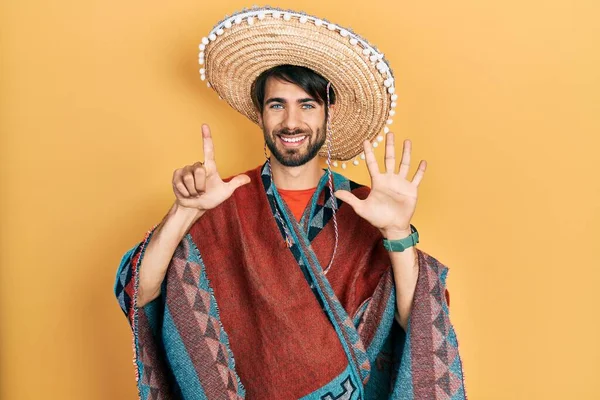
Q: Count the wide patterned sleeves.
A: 2